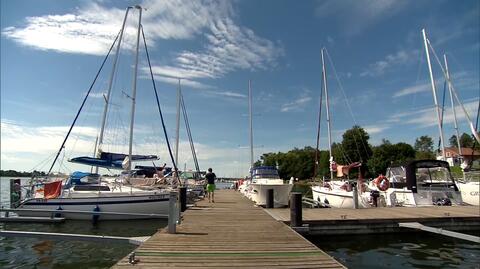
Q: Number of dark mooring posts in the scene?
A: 3